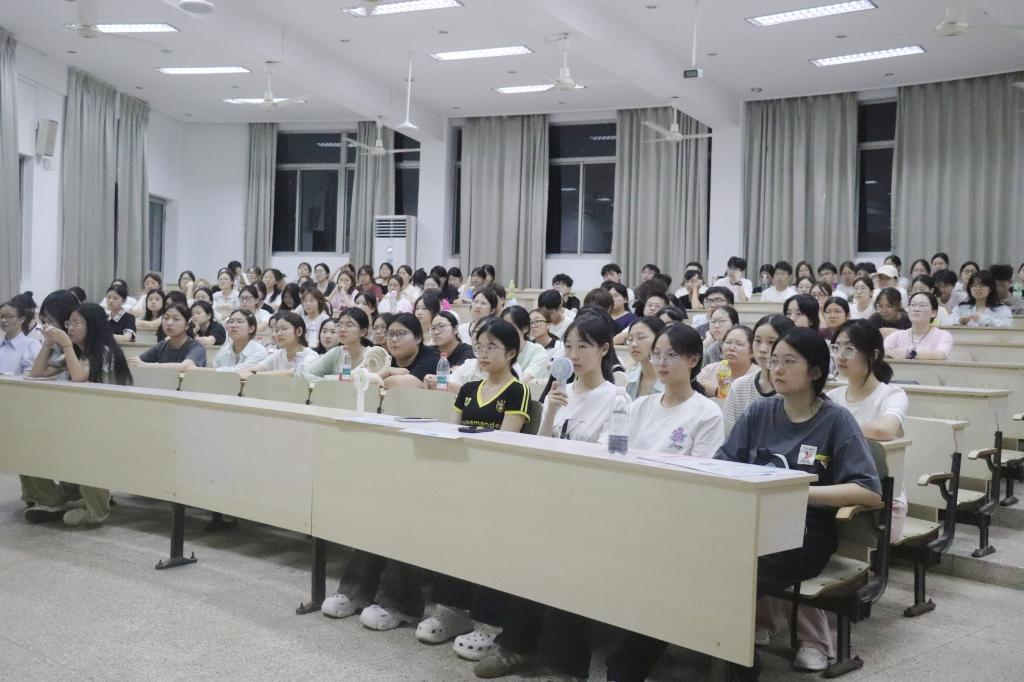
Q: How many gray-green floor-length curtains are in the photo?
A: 9